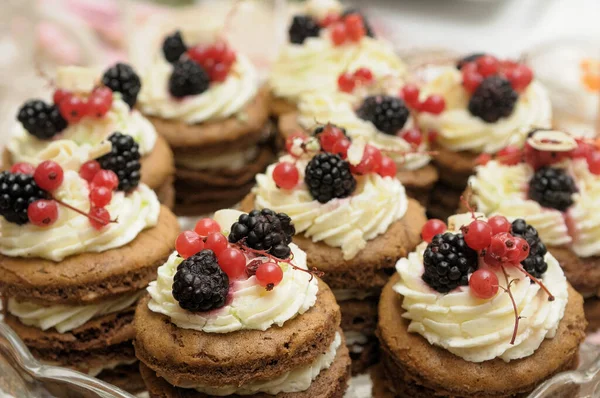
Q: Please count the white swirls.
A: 10